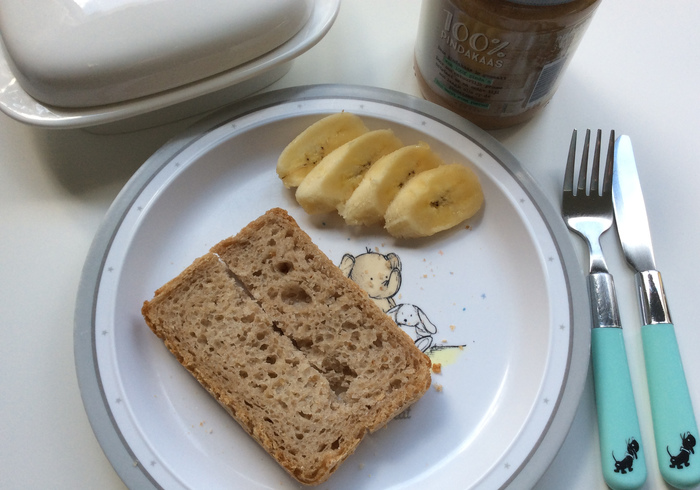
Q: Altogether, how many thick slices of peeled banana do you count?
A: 4